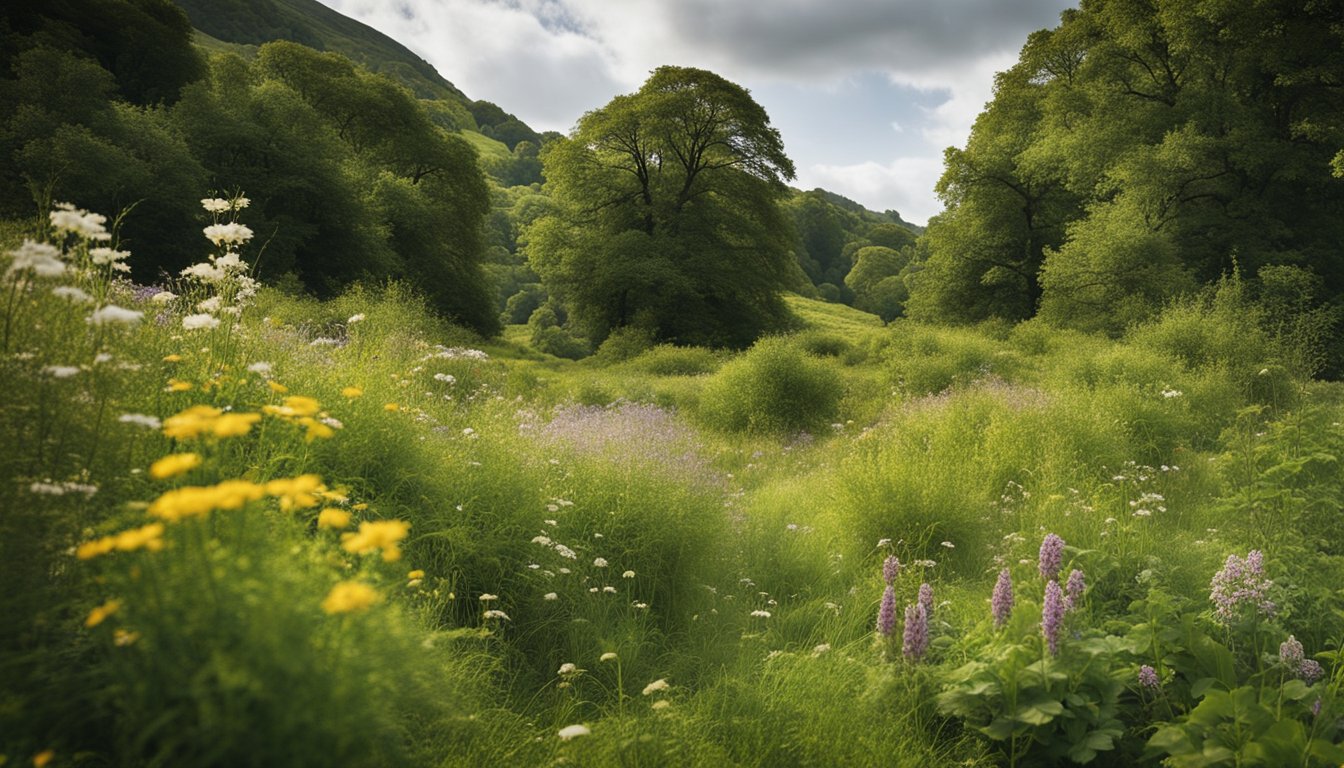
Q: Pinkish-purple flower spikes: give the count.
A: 8